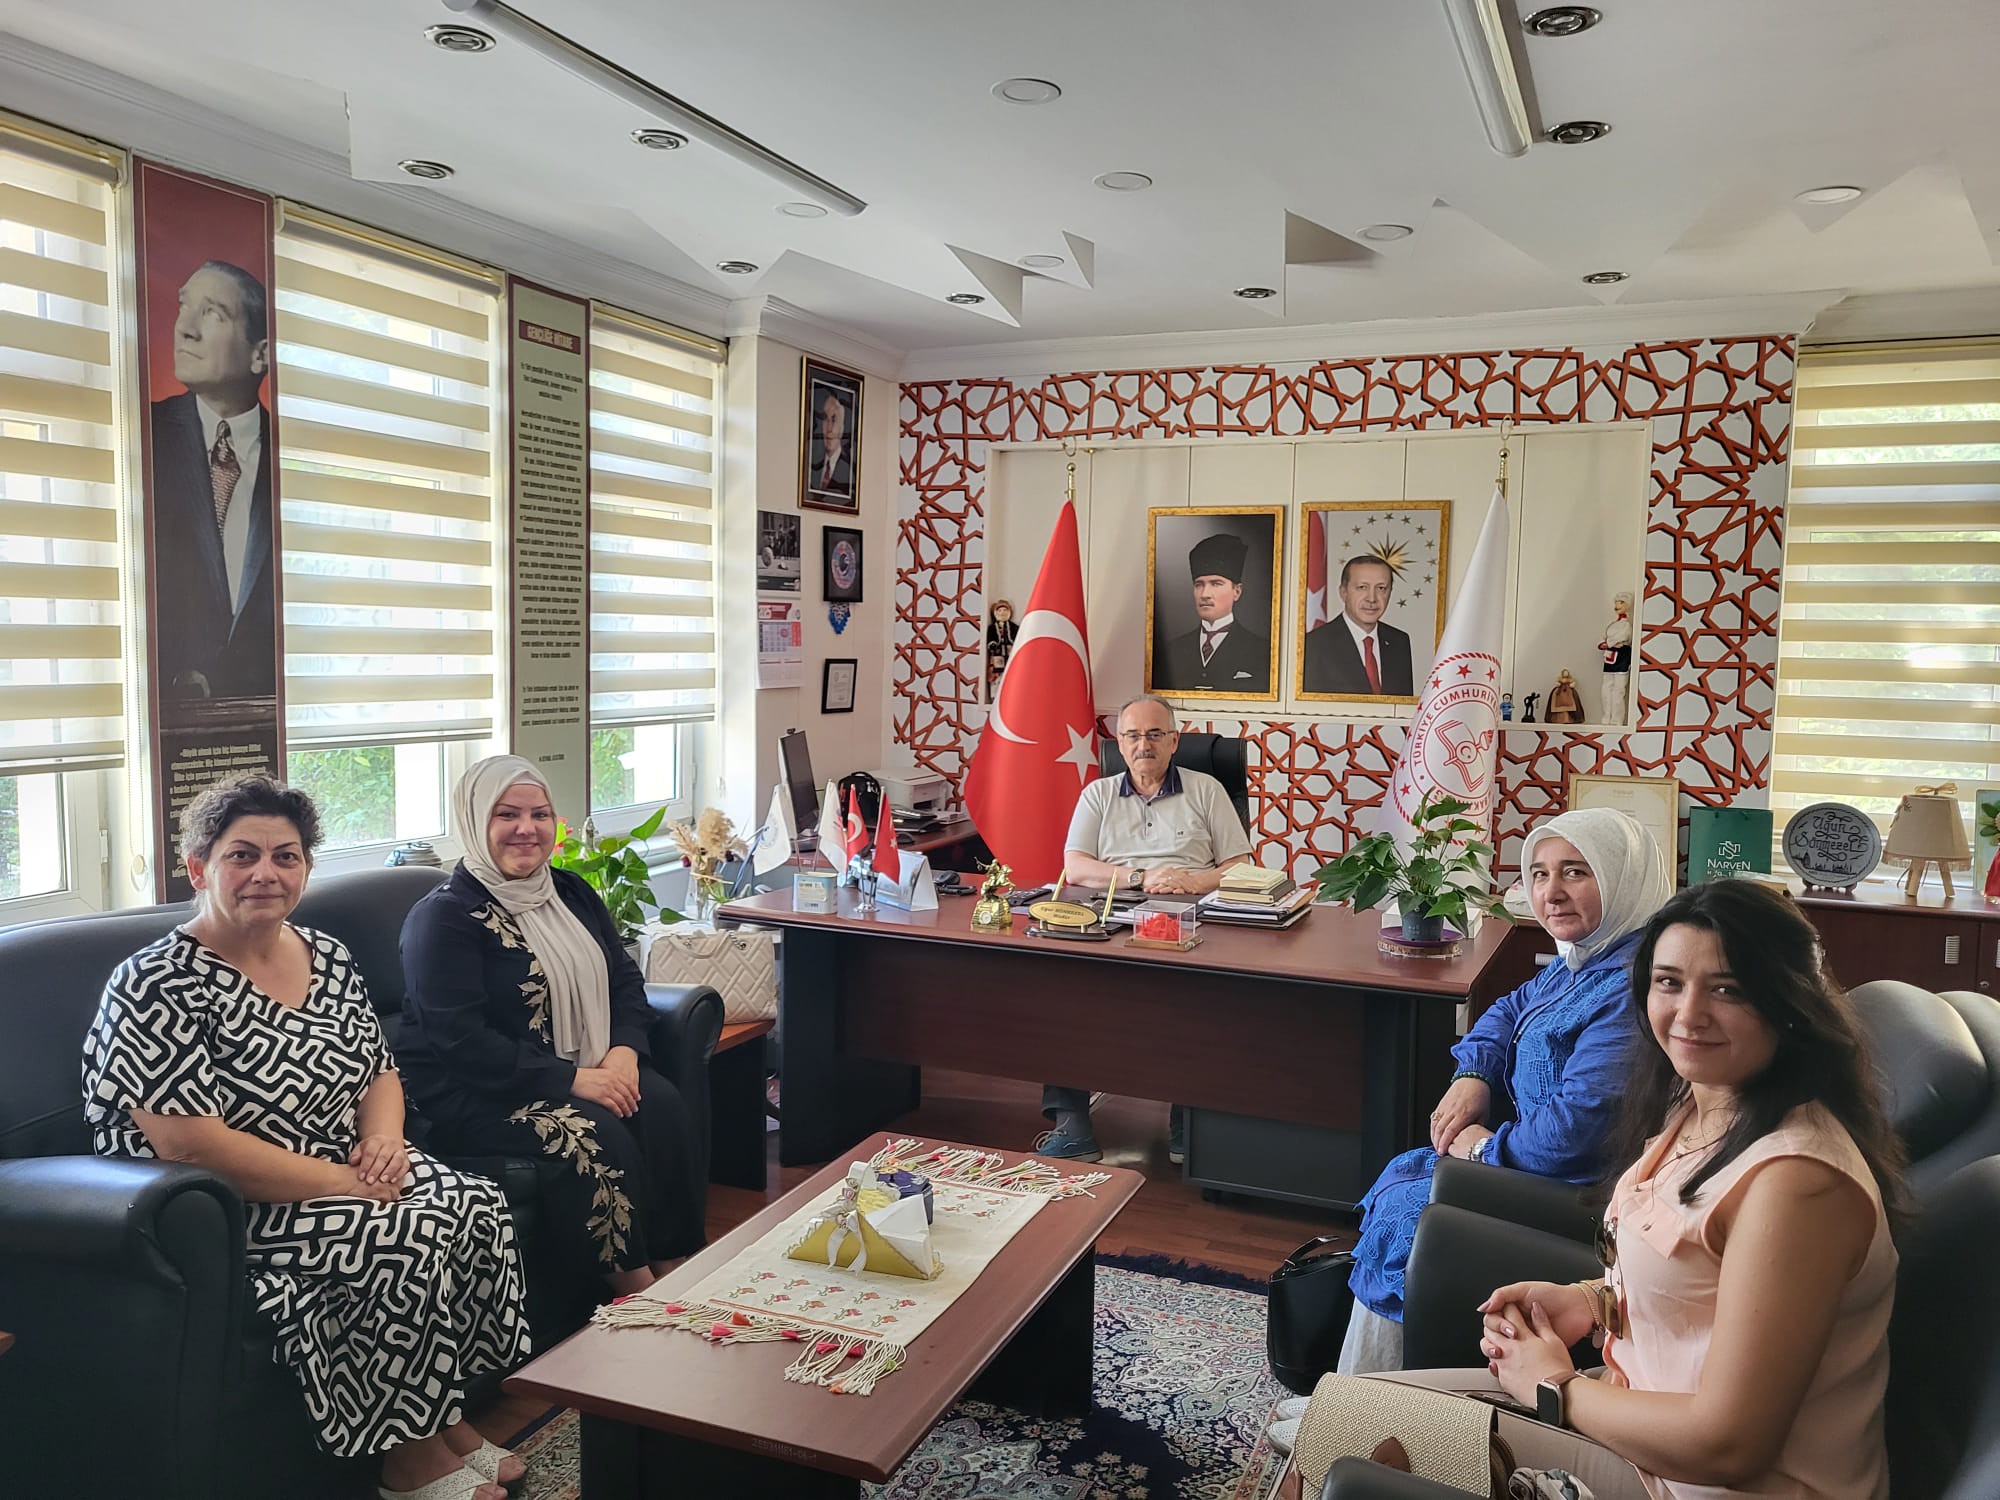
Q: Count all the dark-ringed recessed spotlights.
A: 9